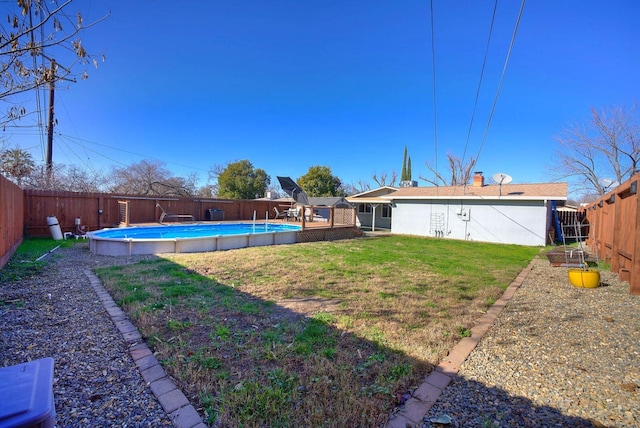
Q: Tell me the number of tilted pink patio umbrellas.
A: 0